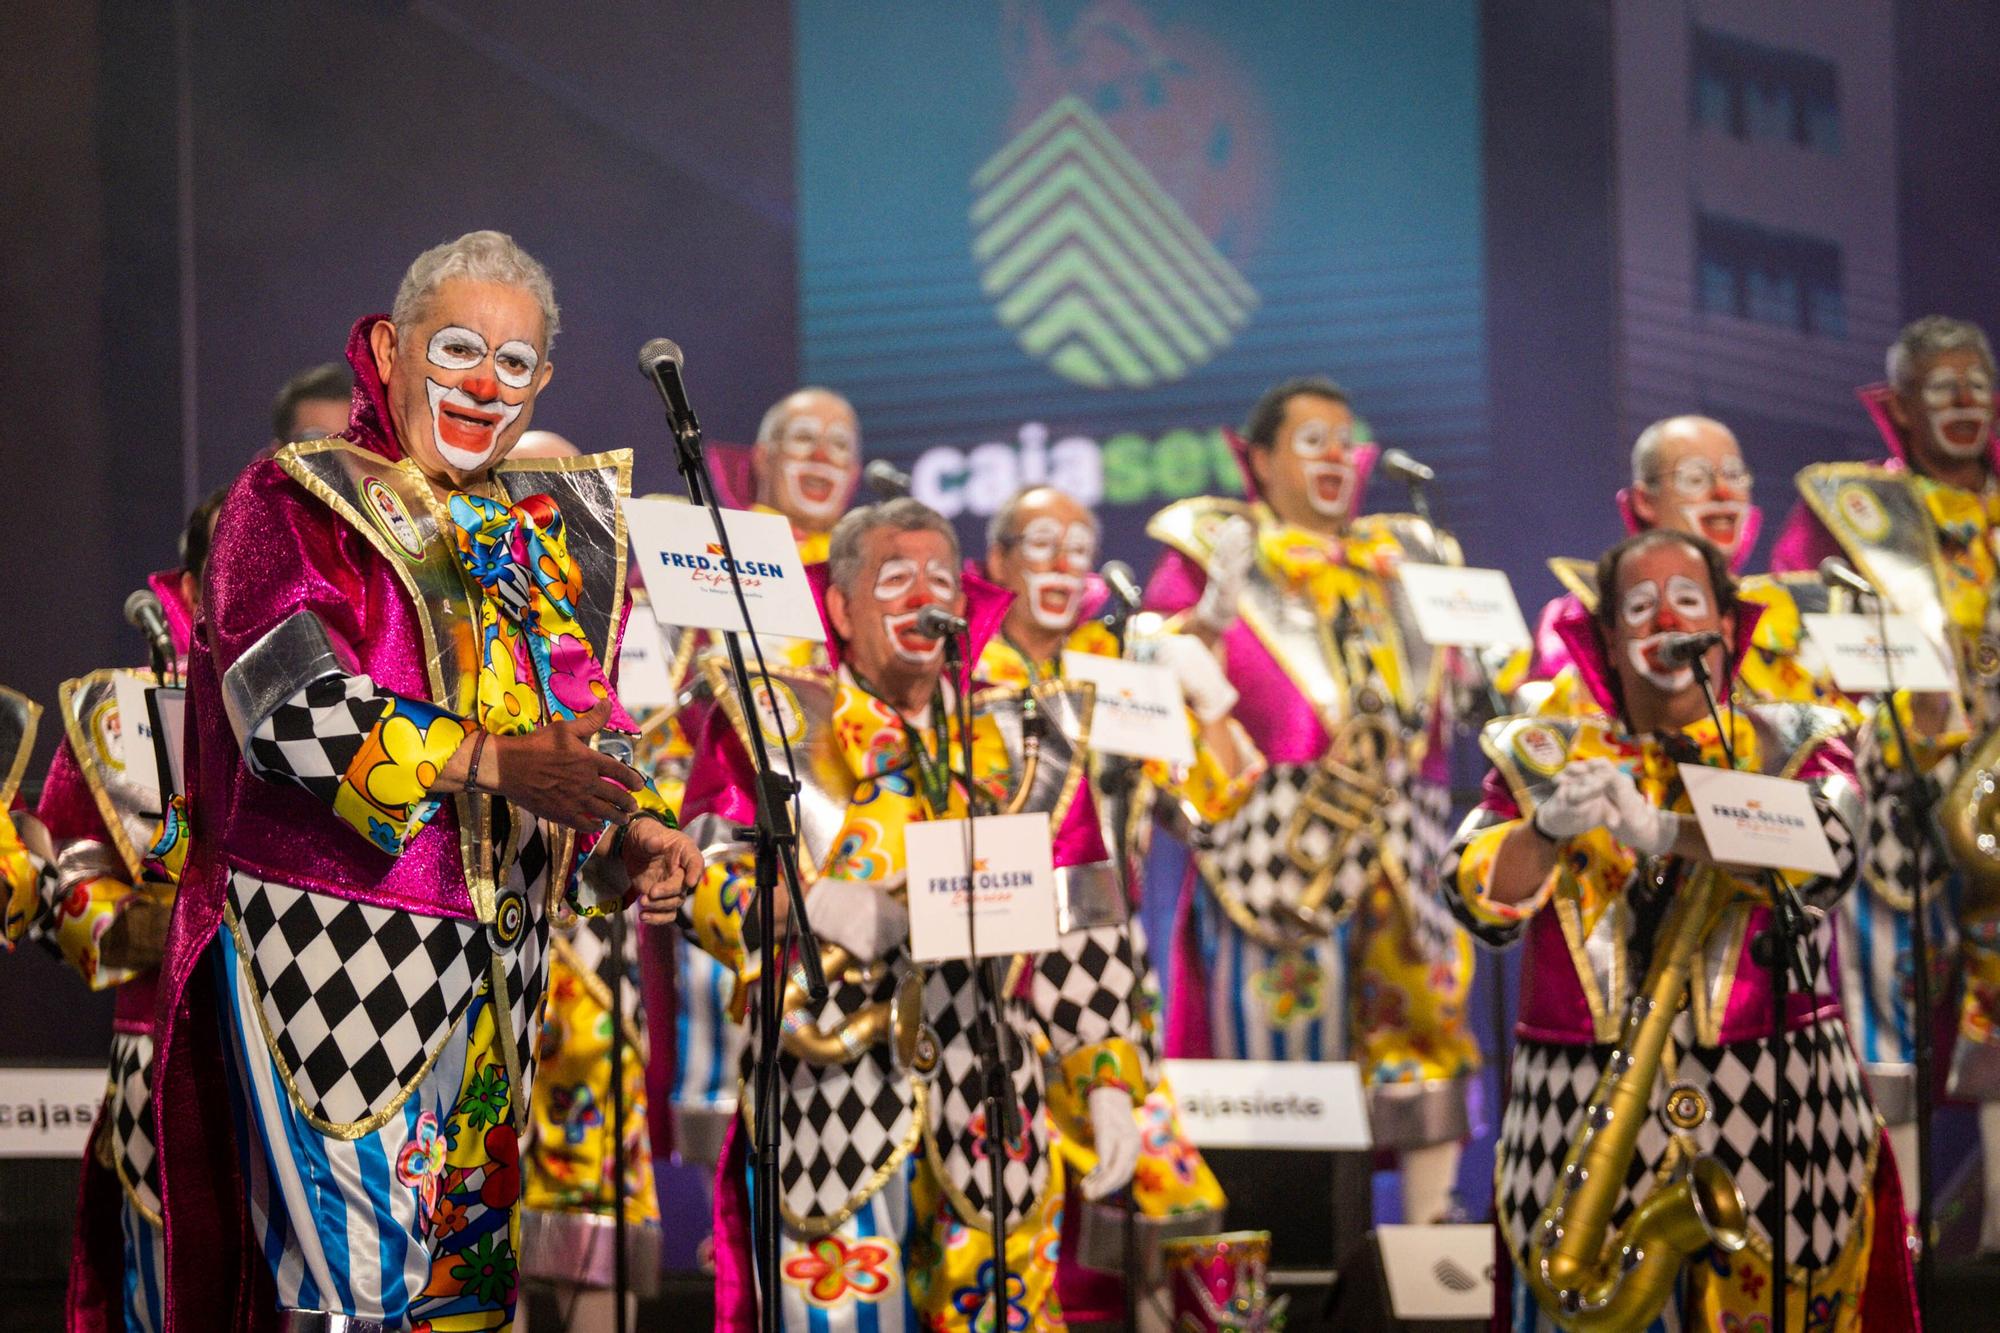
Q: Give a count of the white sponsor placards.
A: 11